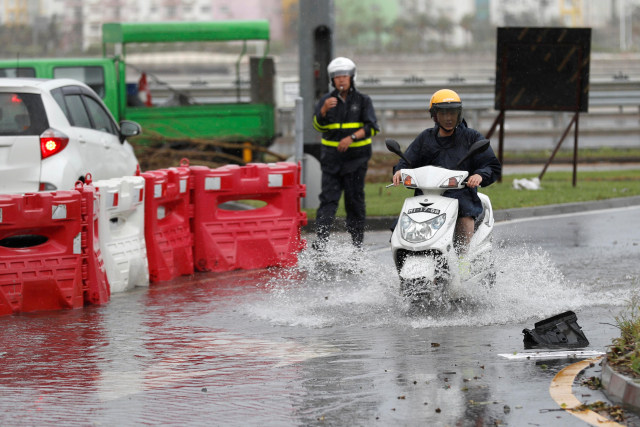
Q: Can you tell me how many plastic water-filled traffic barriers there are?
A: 5